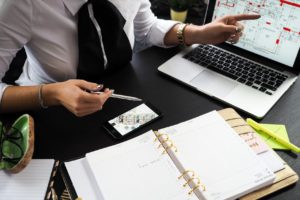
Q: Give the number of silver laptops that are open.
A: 1